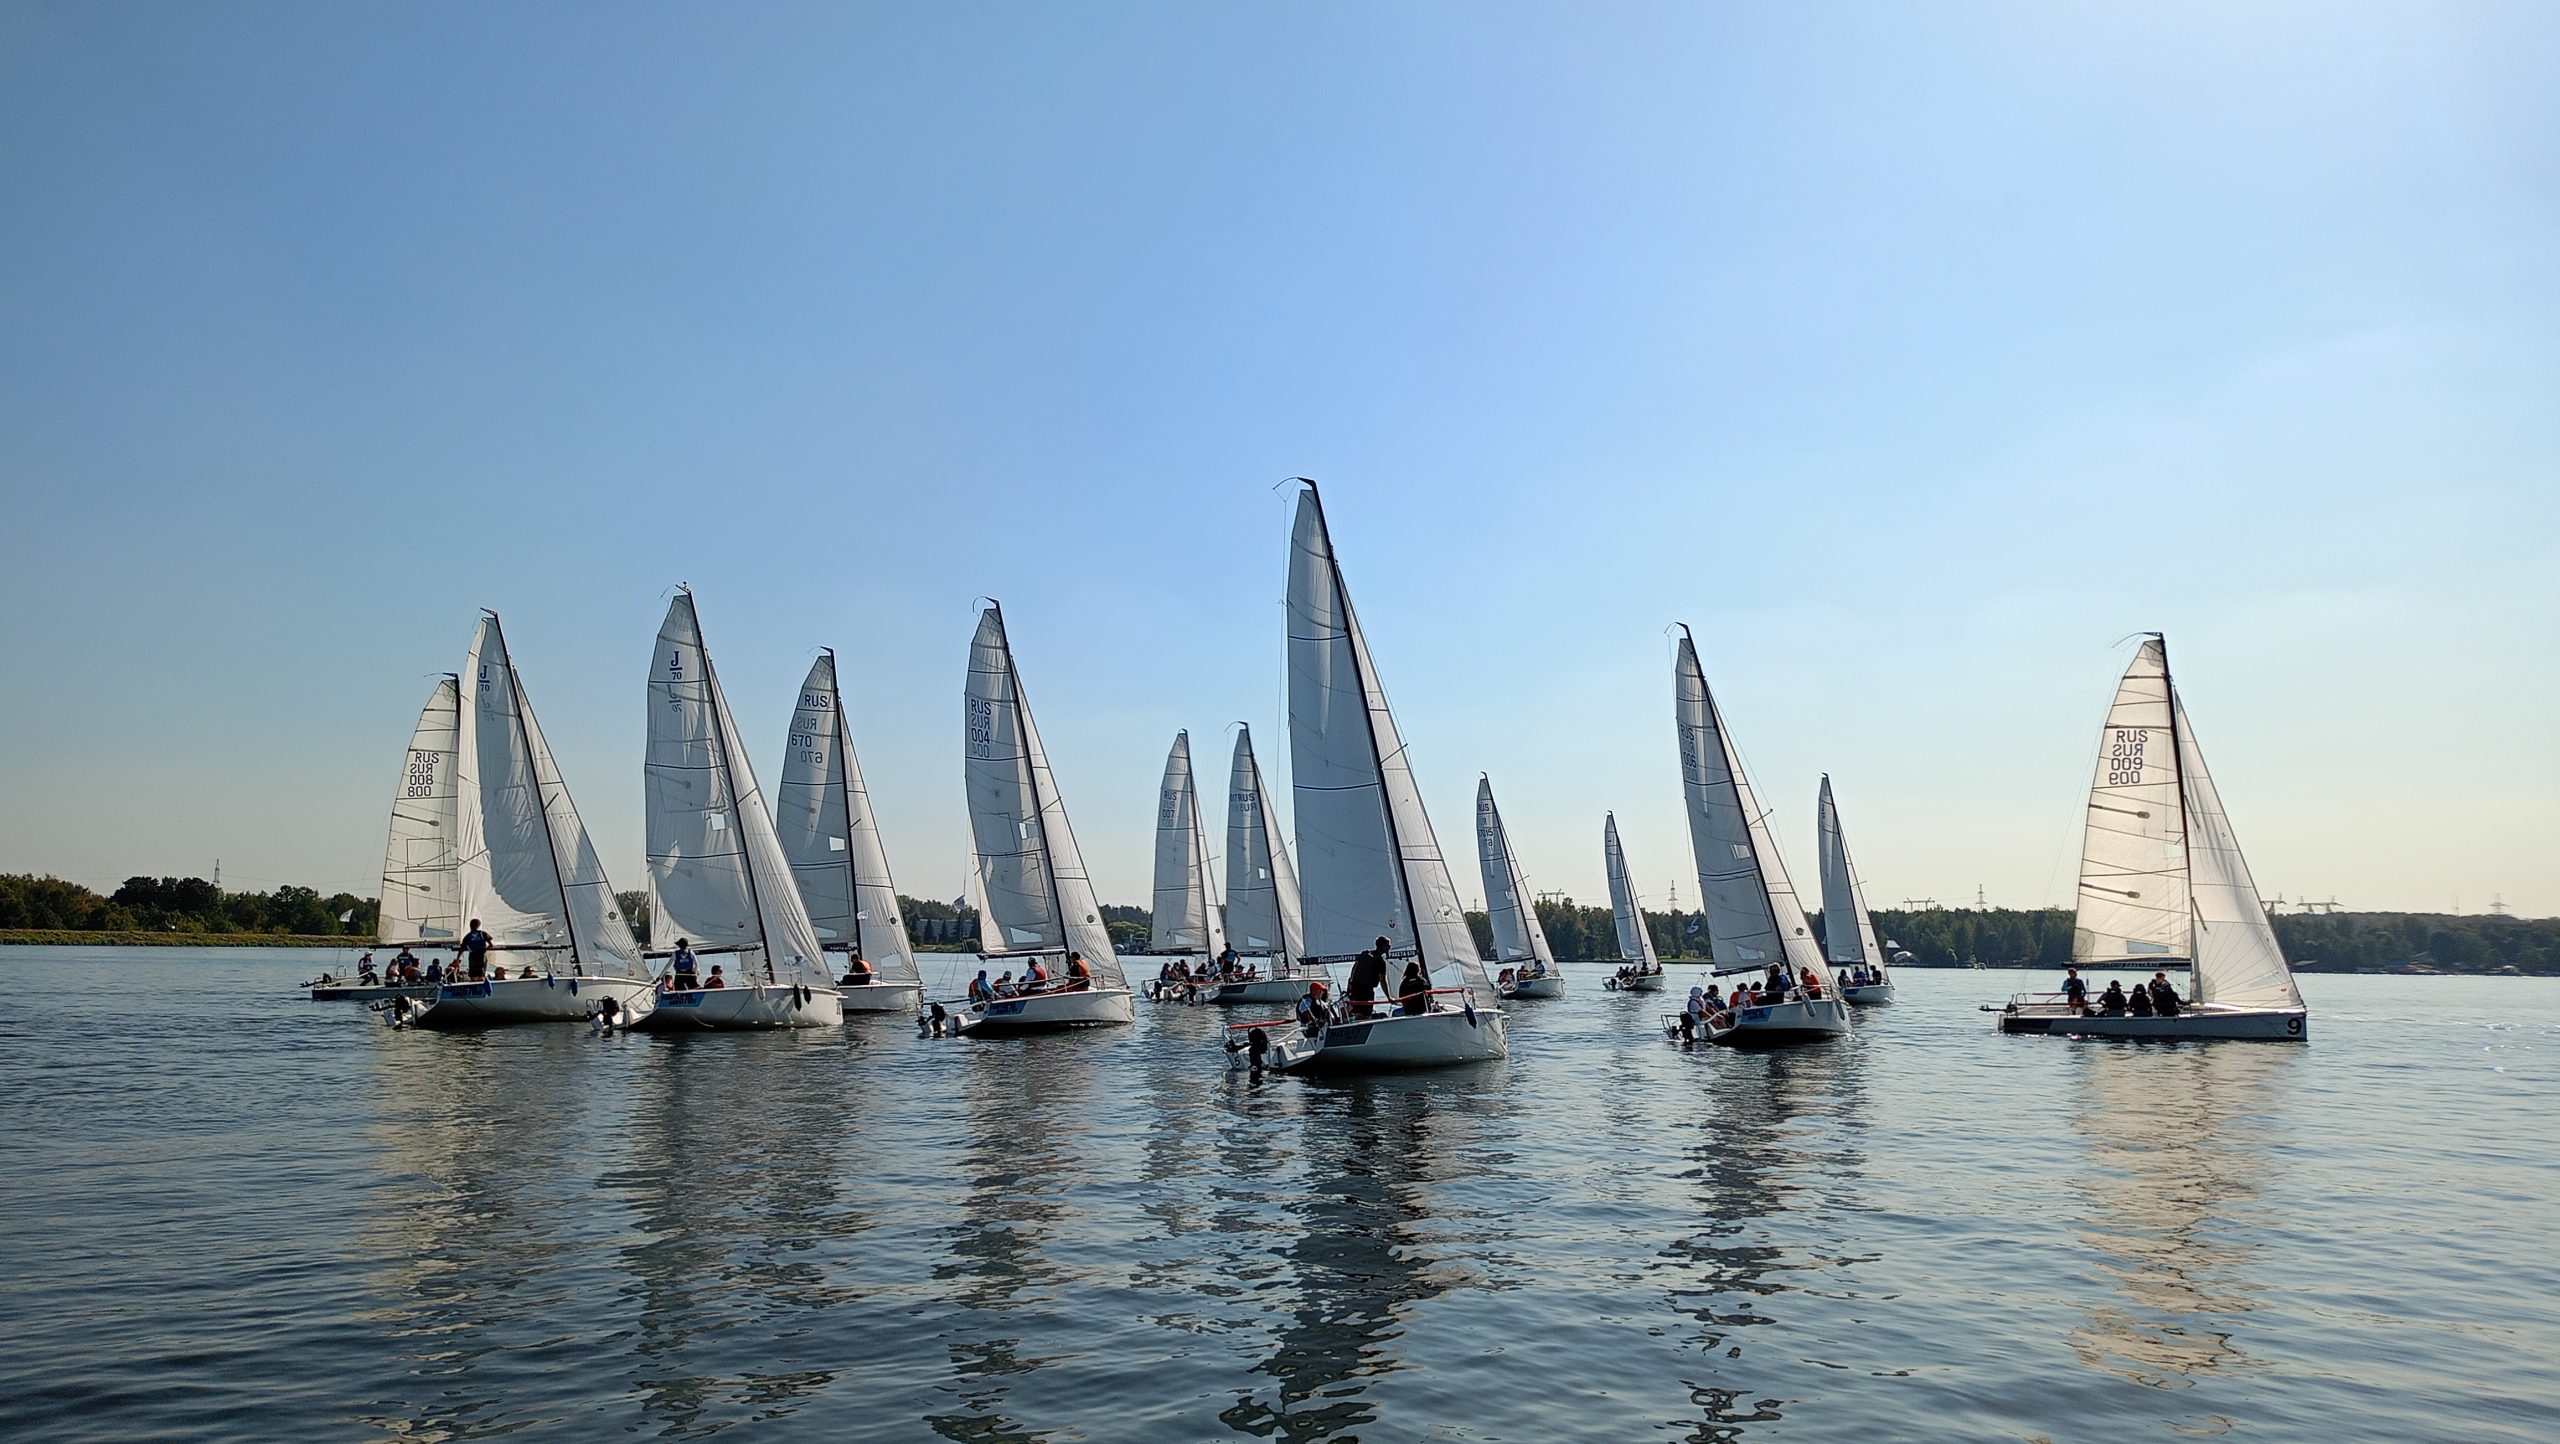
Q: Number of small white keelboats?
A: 13